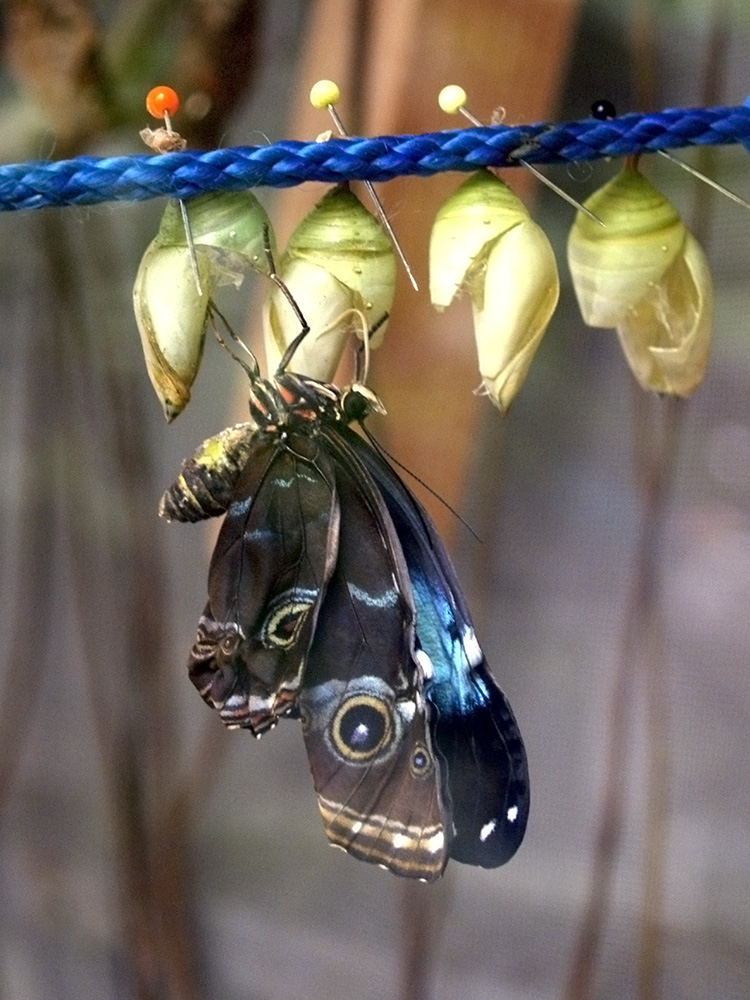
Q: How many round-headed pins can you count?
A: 4